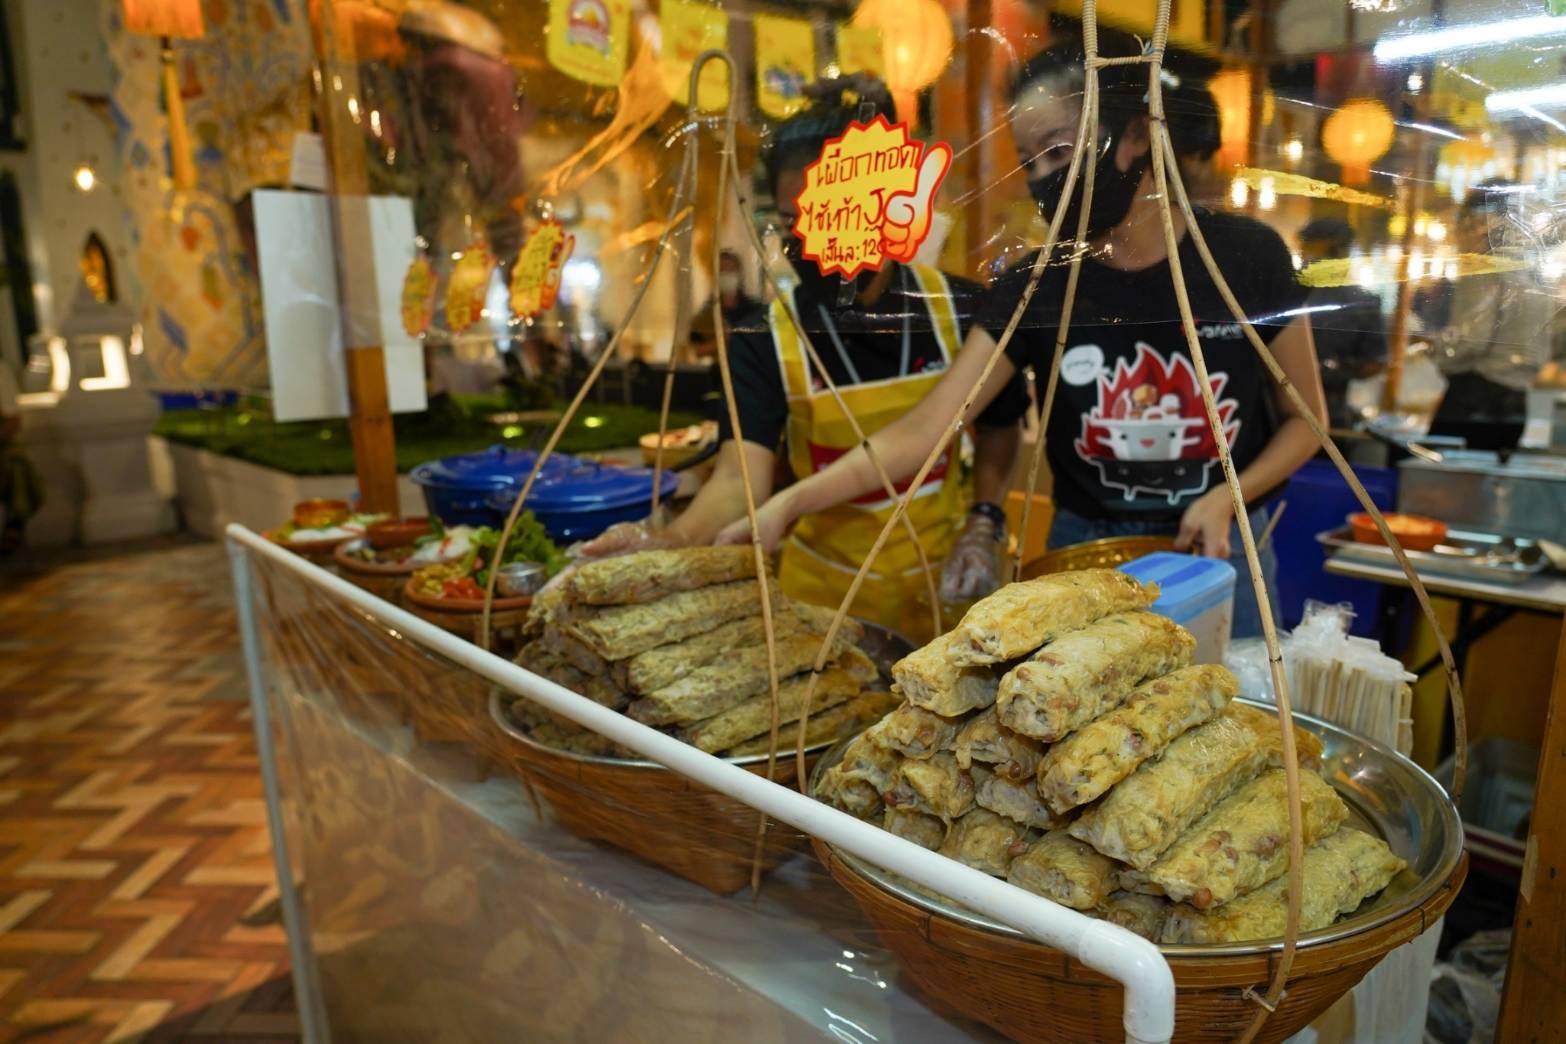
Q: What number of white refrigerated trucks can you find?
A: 0